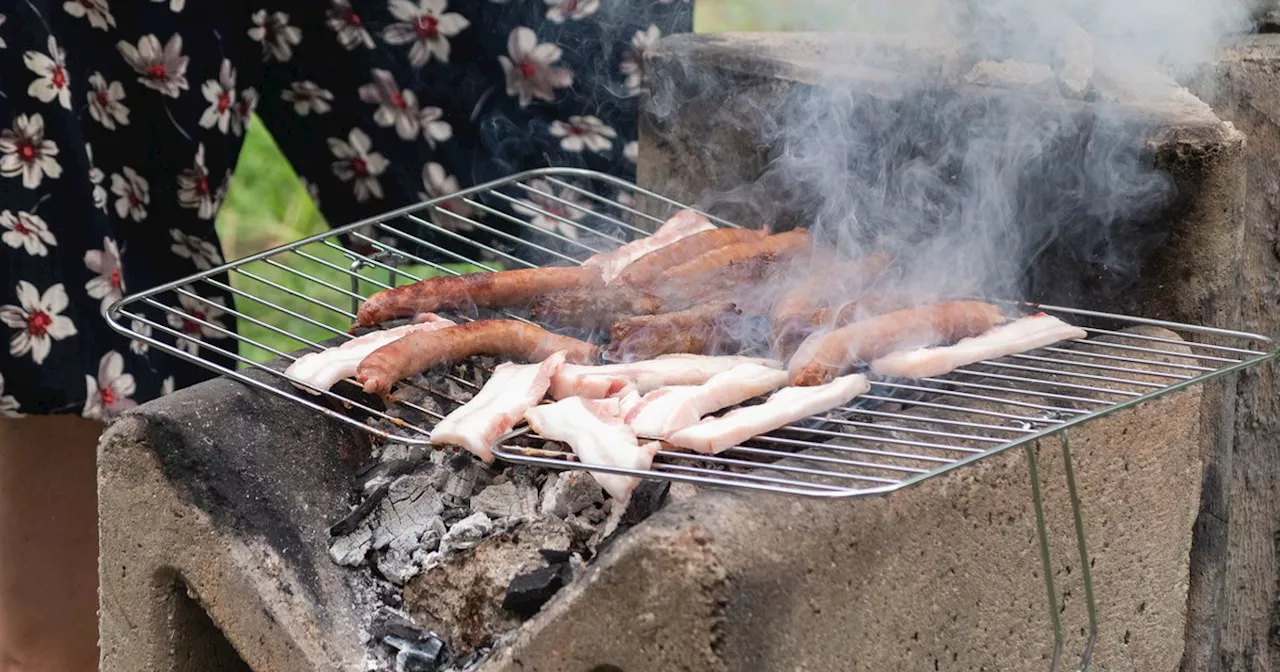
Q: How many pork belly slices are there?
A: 8